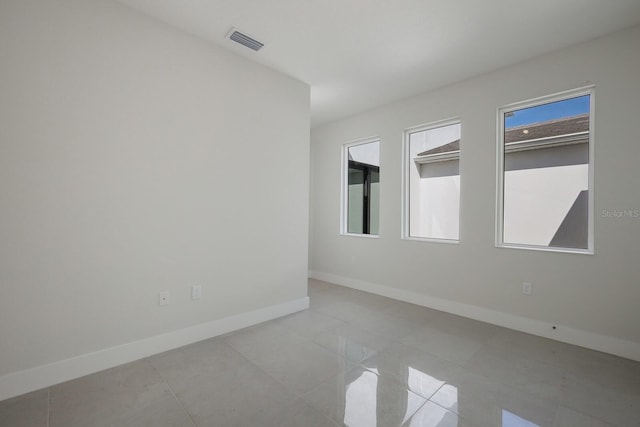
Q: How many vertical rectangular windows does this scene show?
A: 3